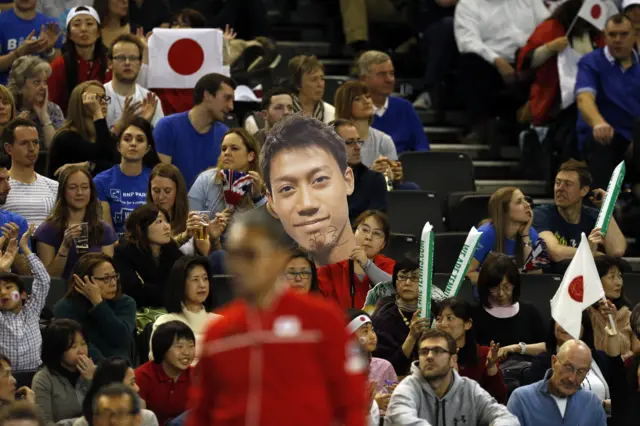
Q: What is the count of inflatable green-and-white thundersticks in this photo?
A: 3